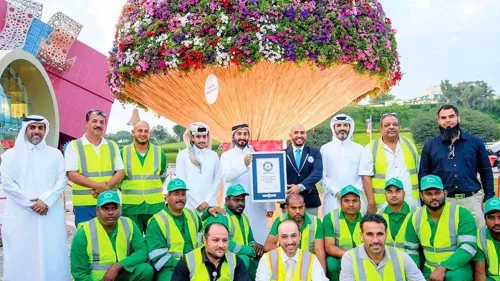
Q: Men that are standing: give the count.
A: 9